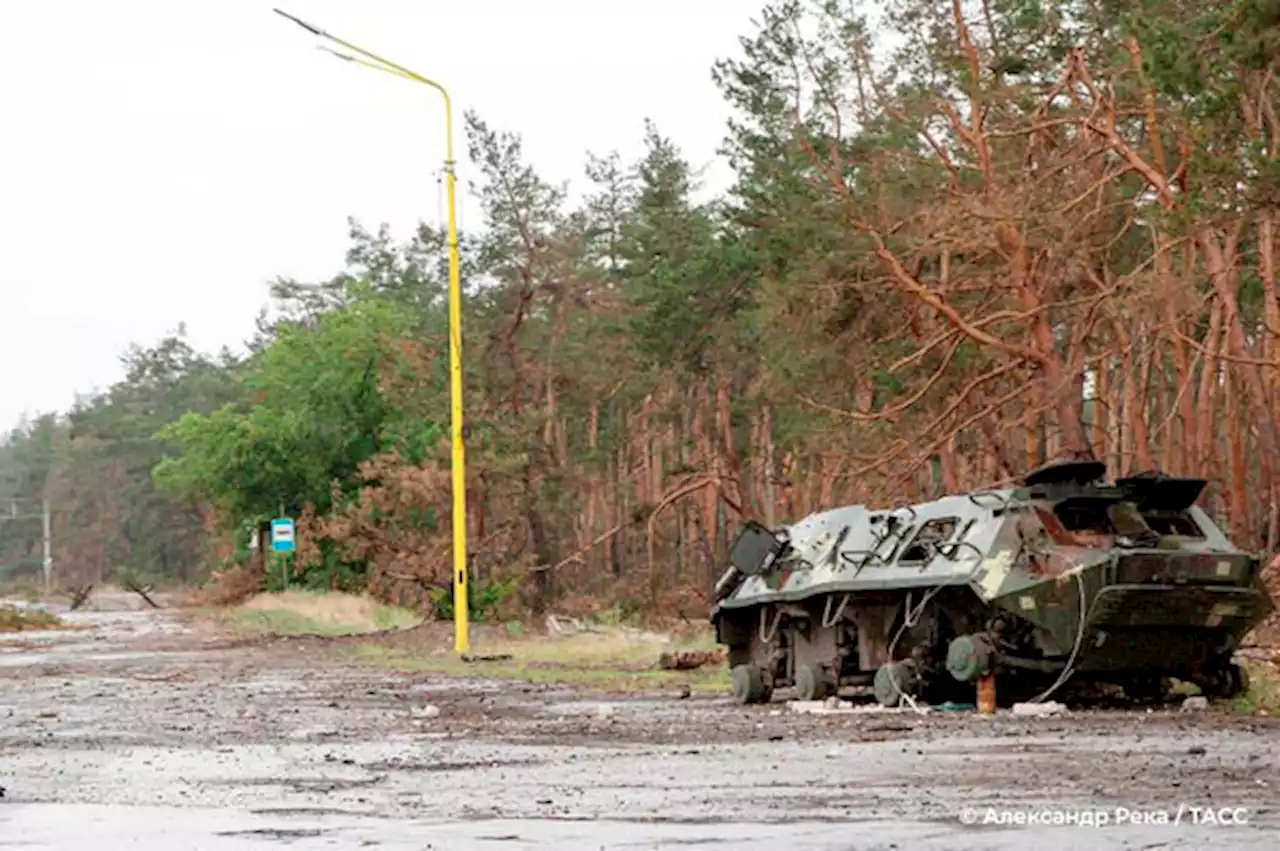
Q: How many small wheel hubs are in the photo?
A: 4